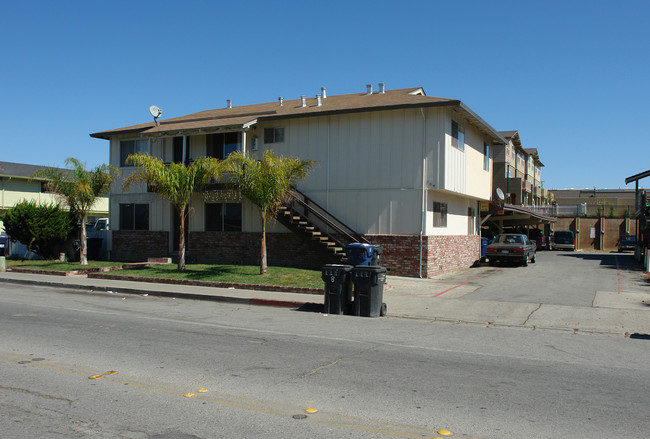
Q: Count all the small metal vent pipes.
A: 7